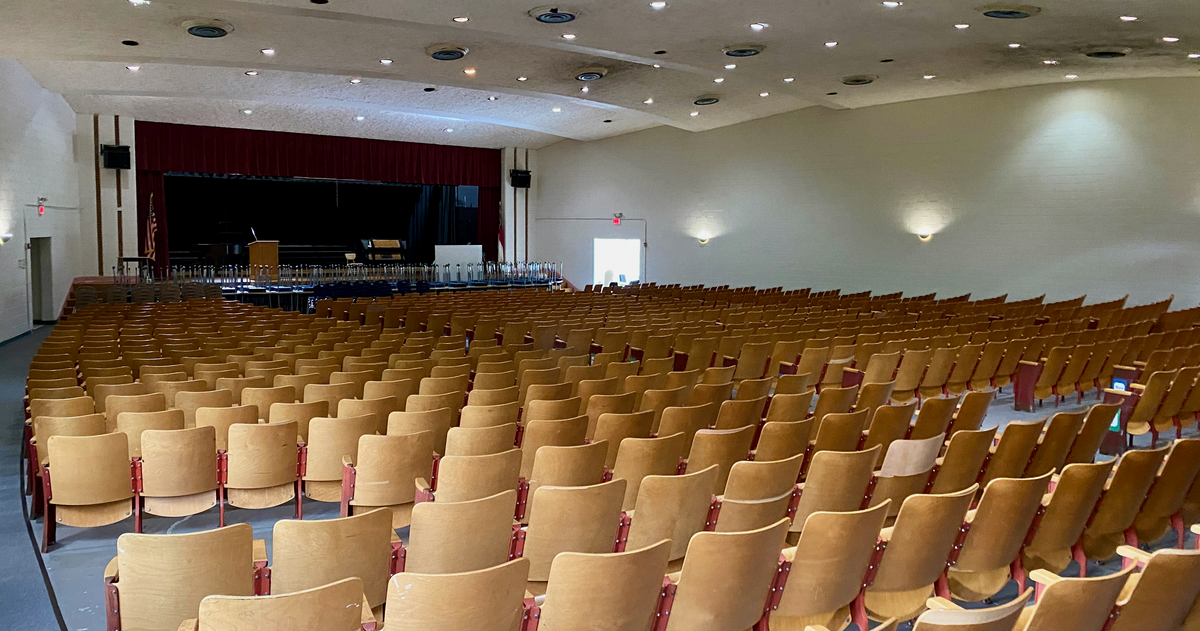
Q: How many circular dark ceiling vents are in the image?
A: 9